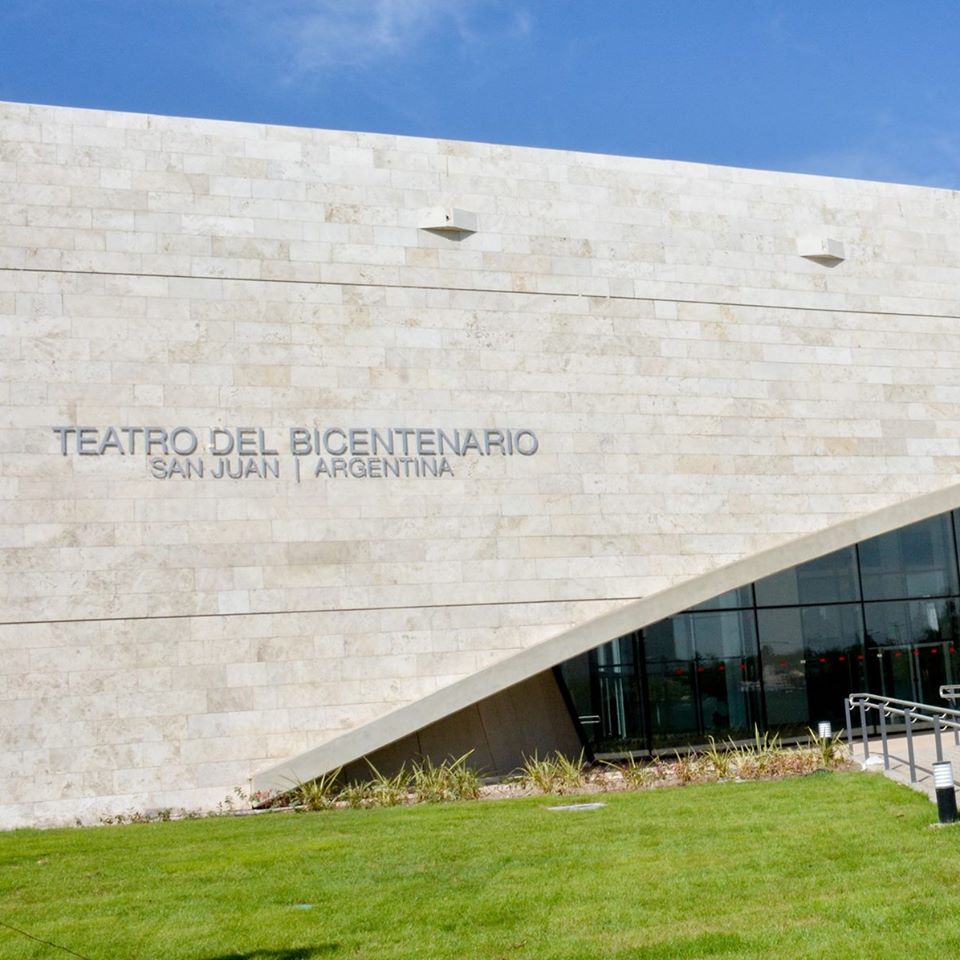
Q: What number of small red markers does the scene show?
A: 12